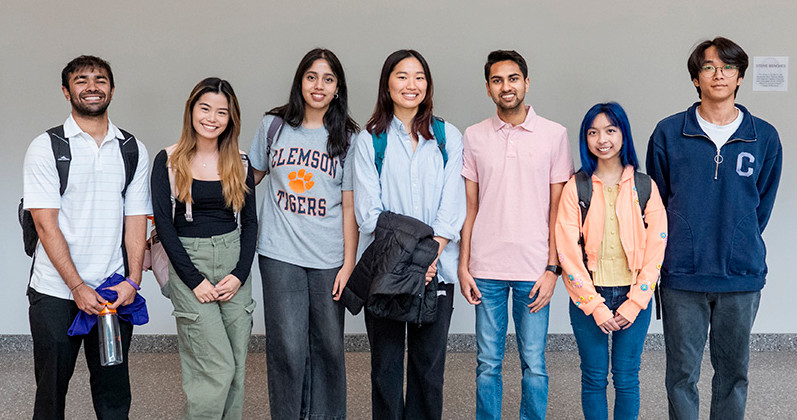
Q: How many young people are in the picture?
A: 7